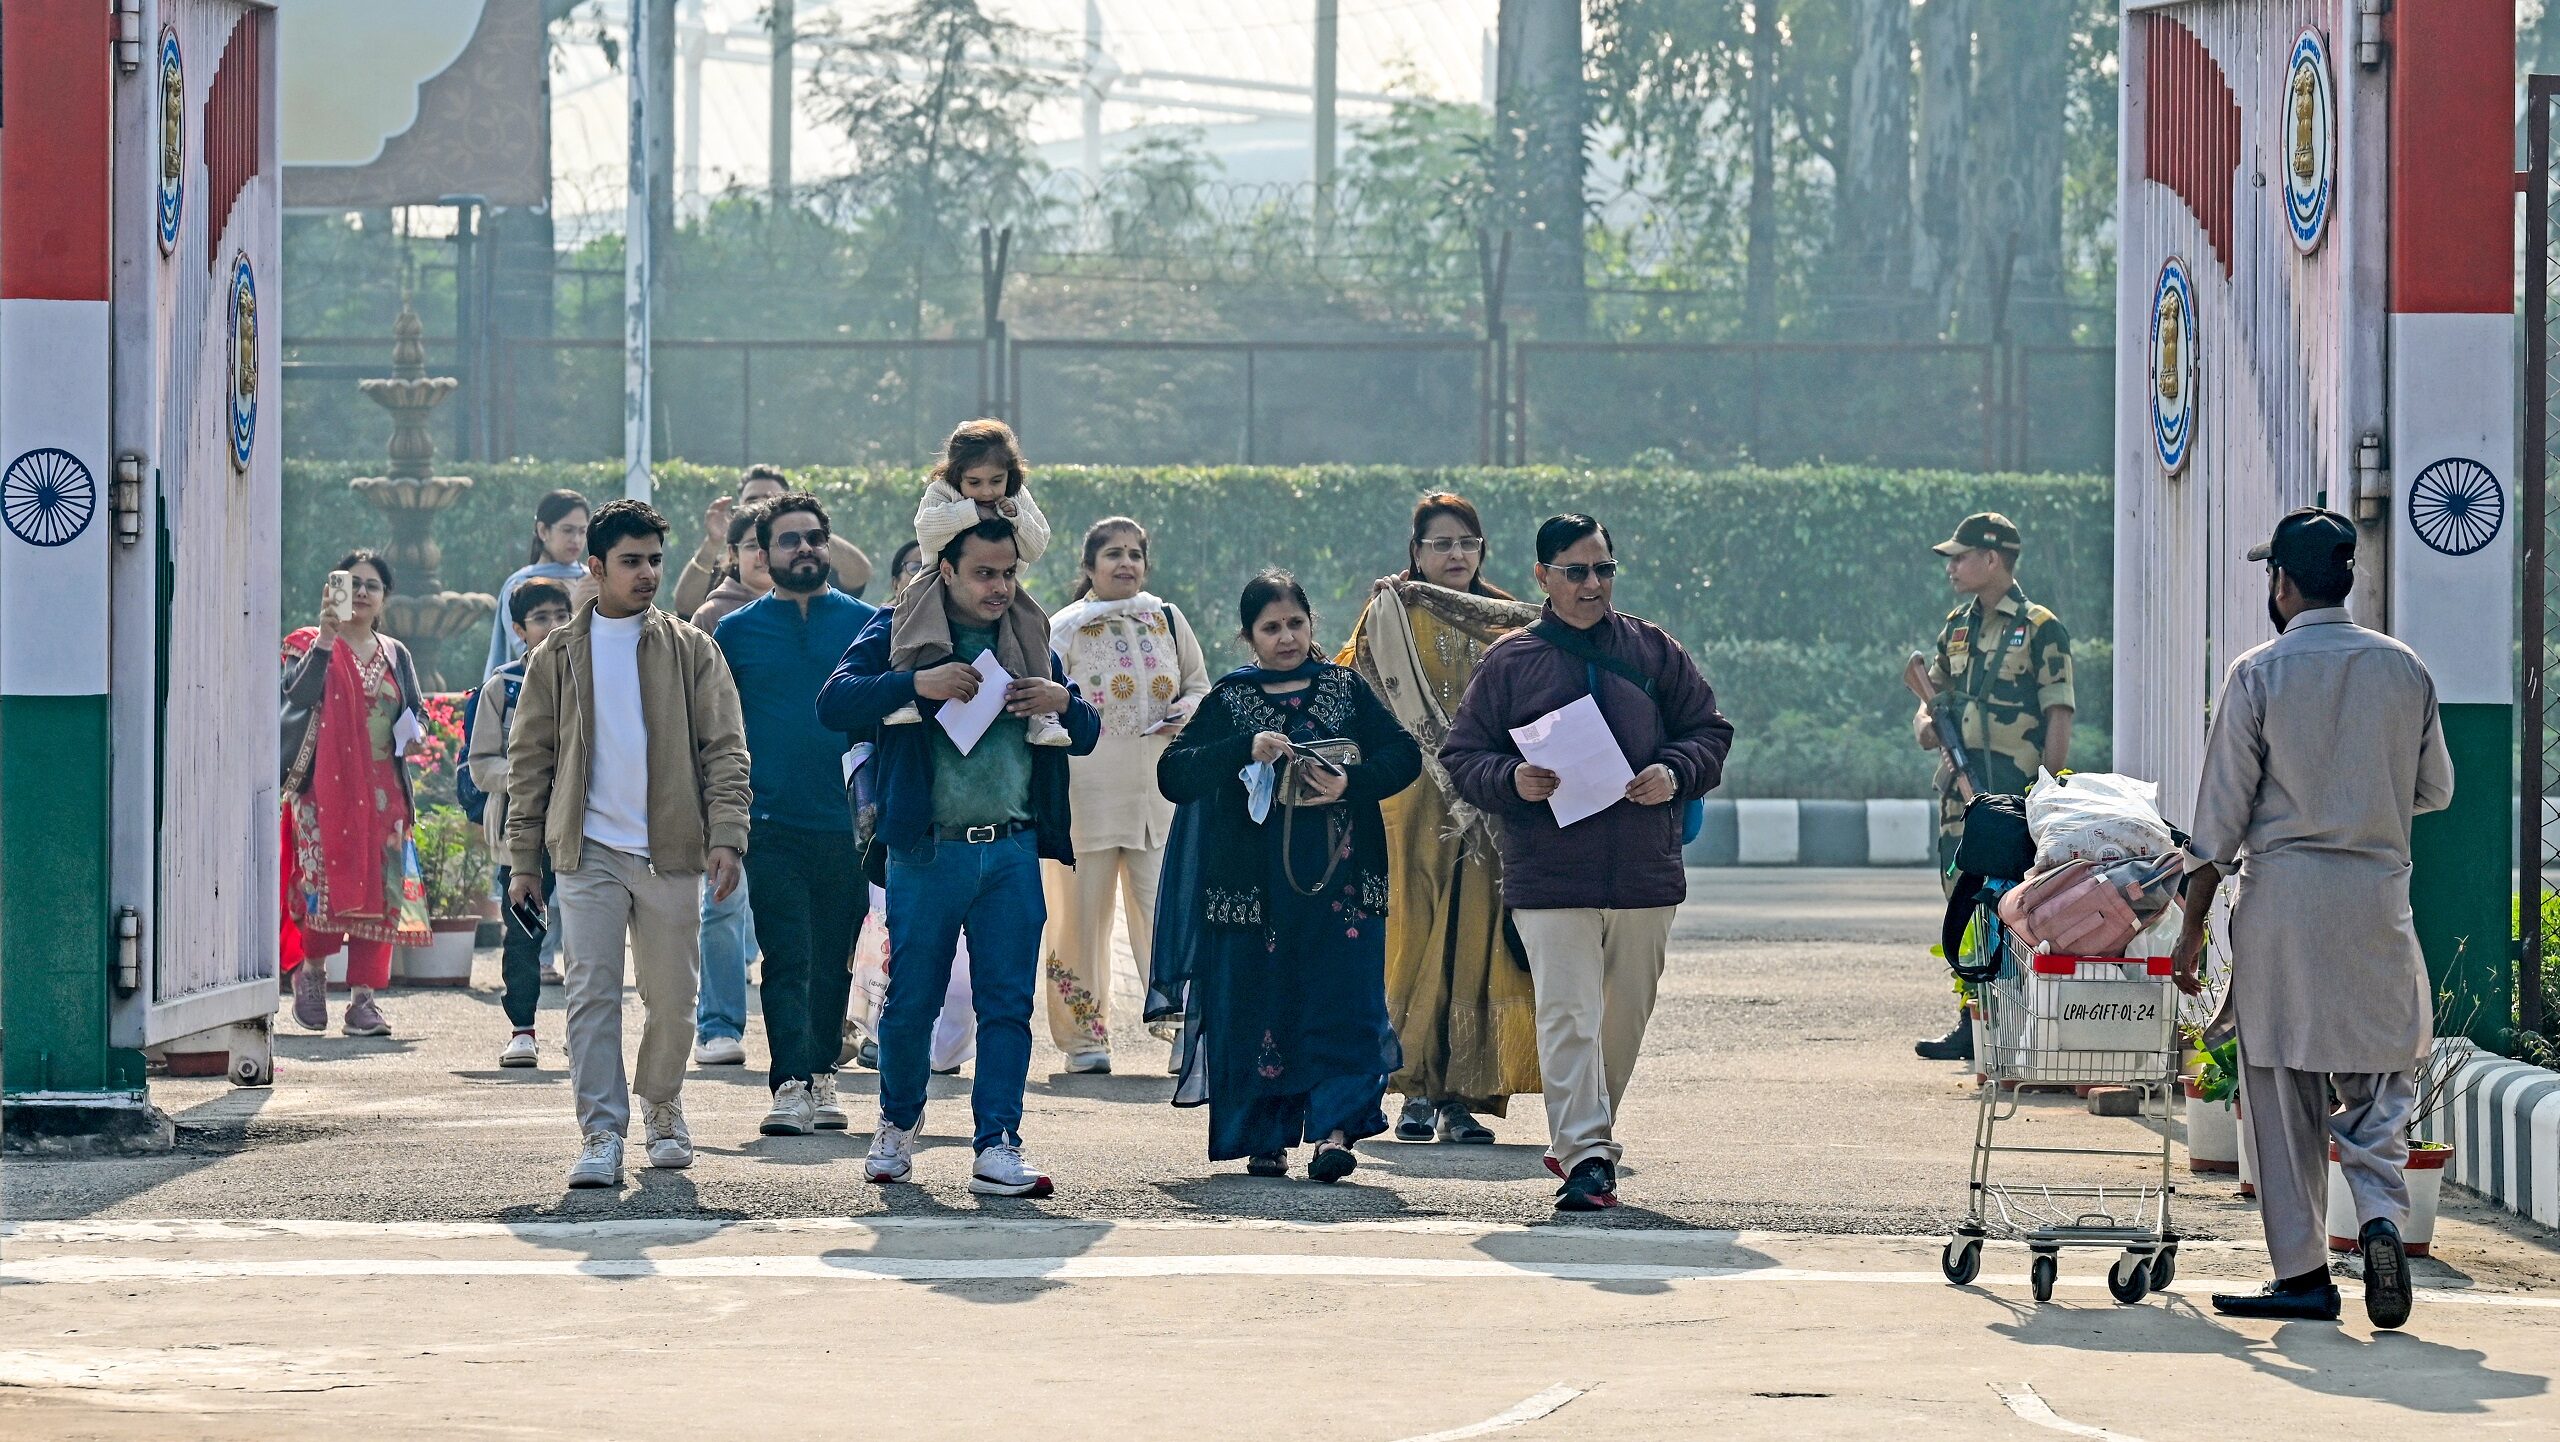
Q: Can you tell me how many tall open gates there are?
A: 2